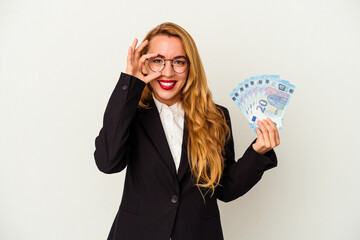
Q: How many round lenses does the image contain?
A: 2